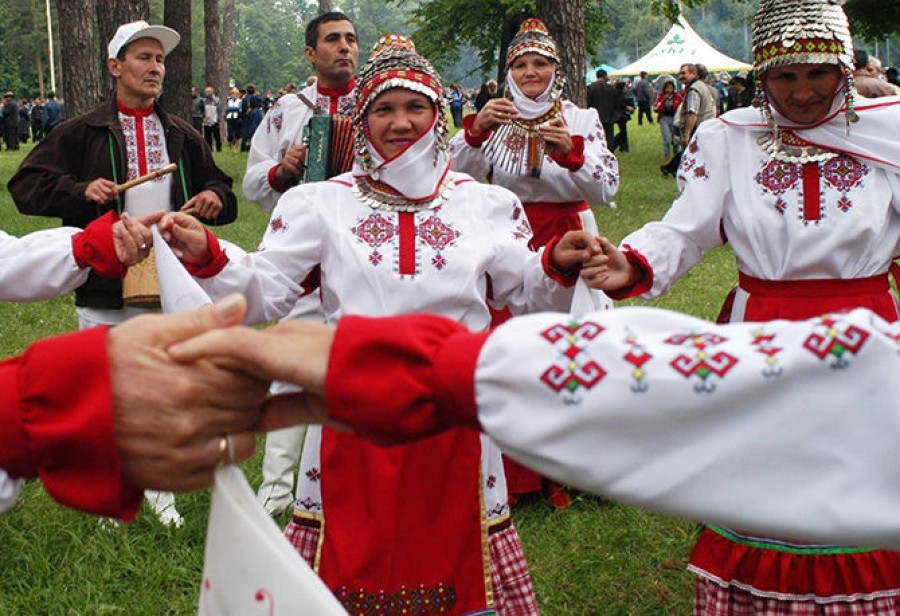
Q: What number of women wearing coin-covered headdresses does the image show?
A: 3